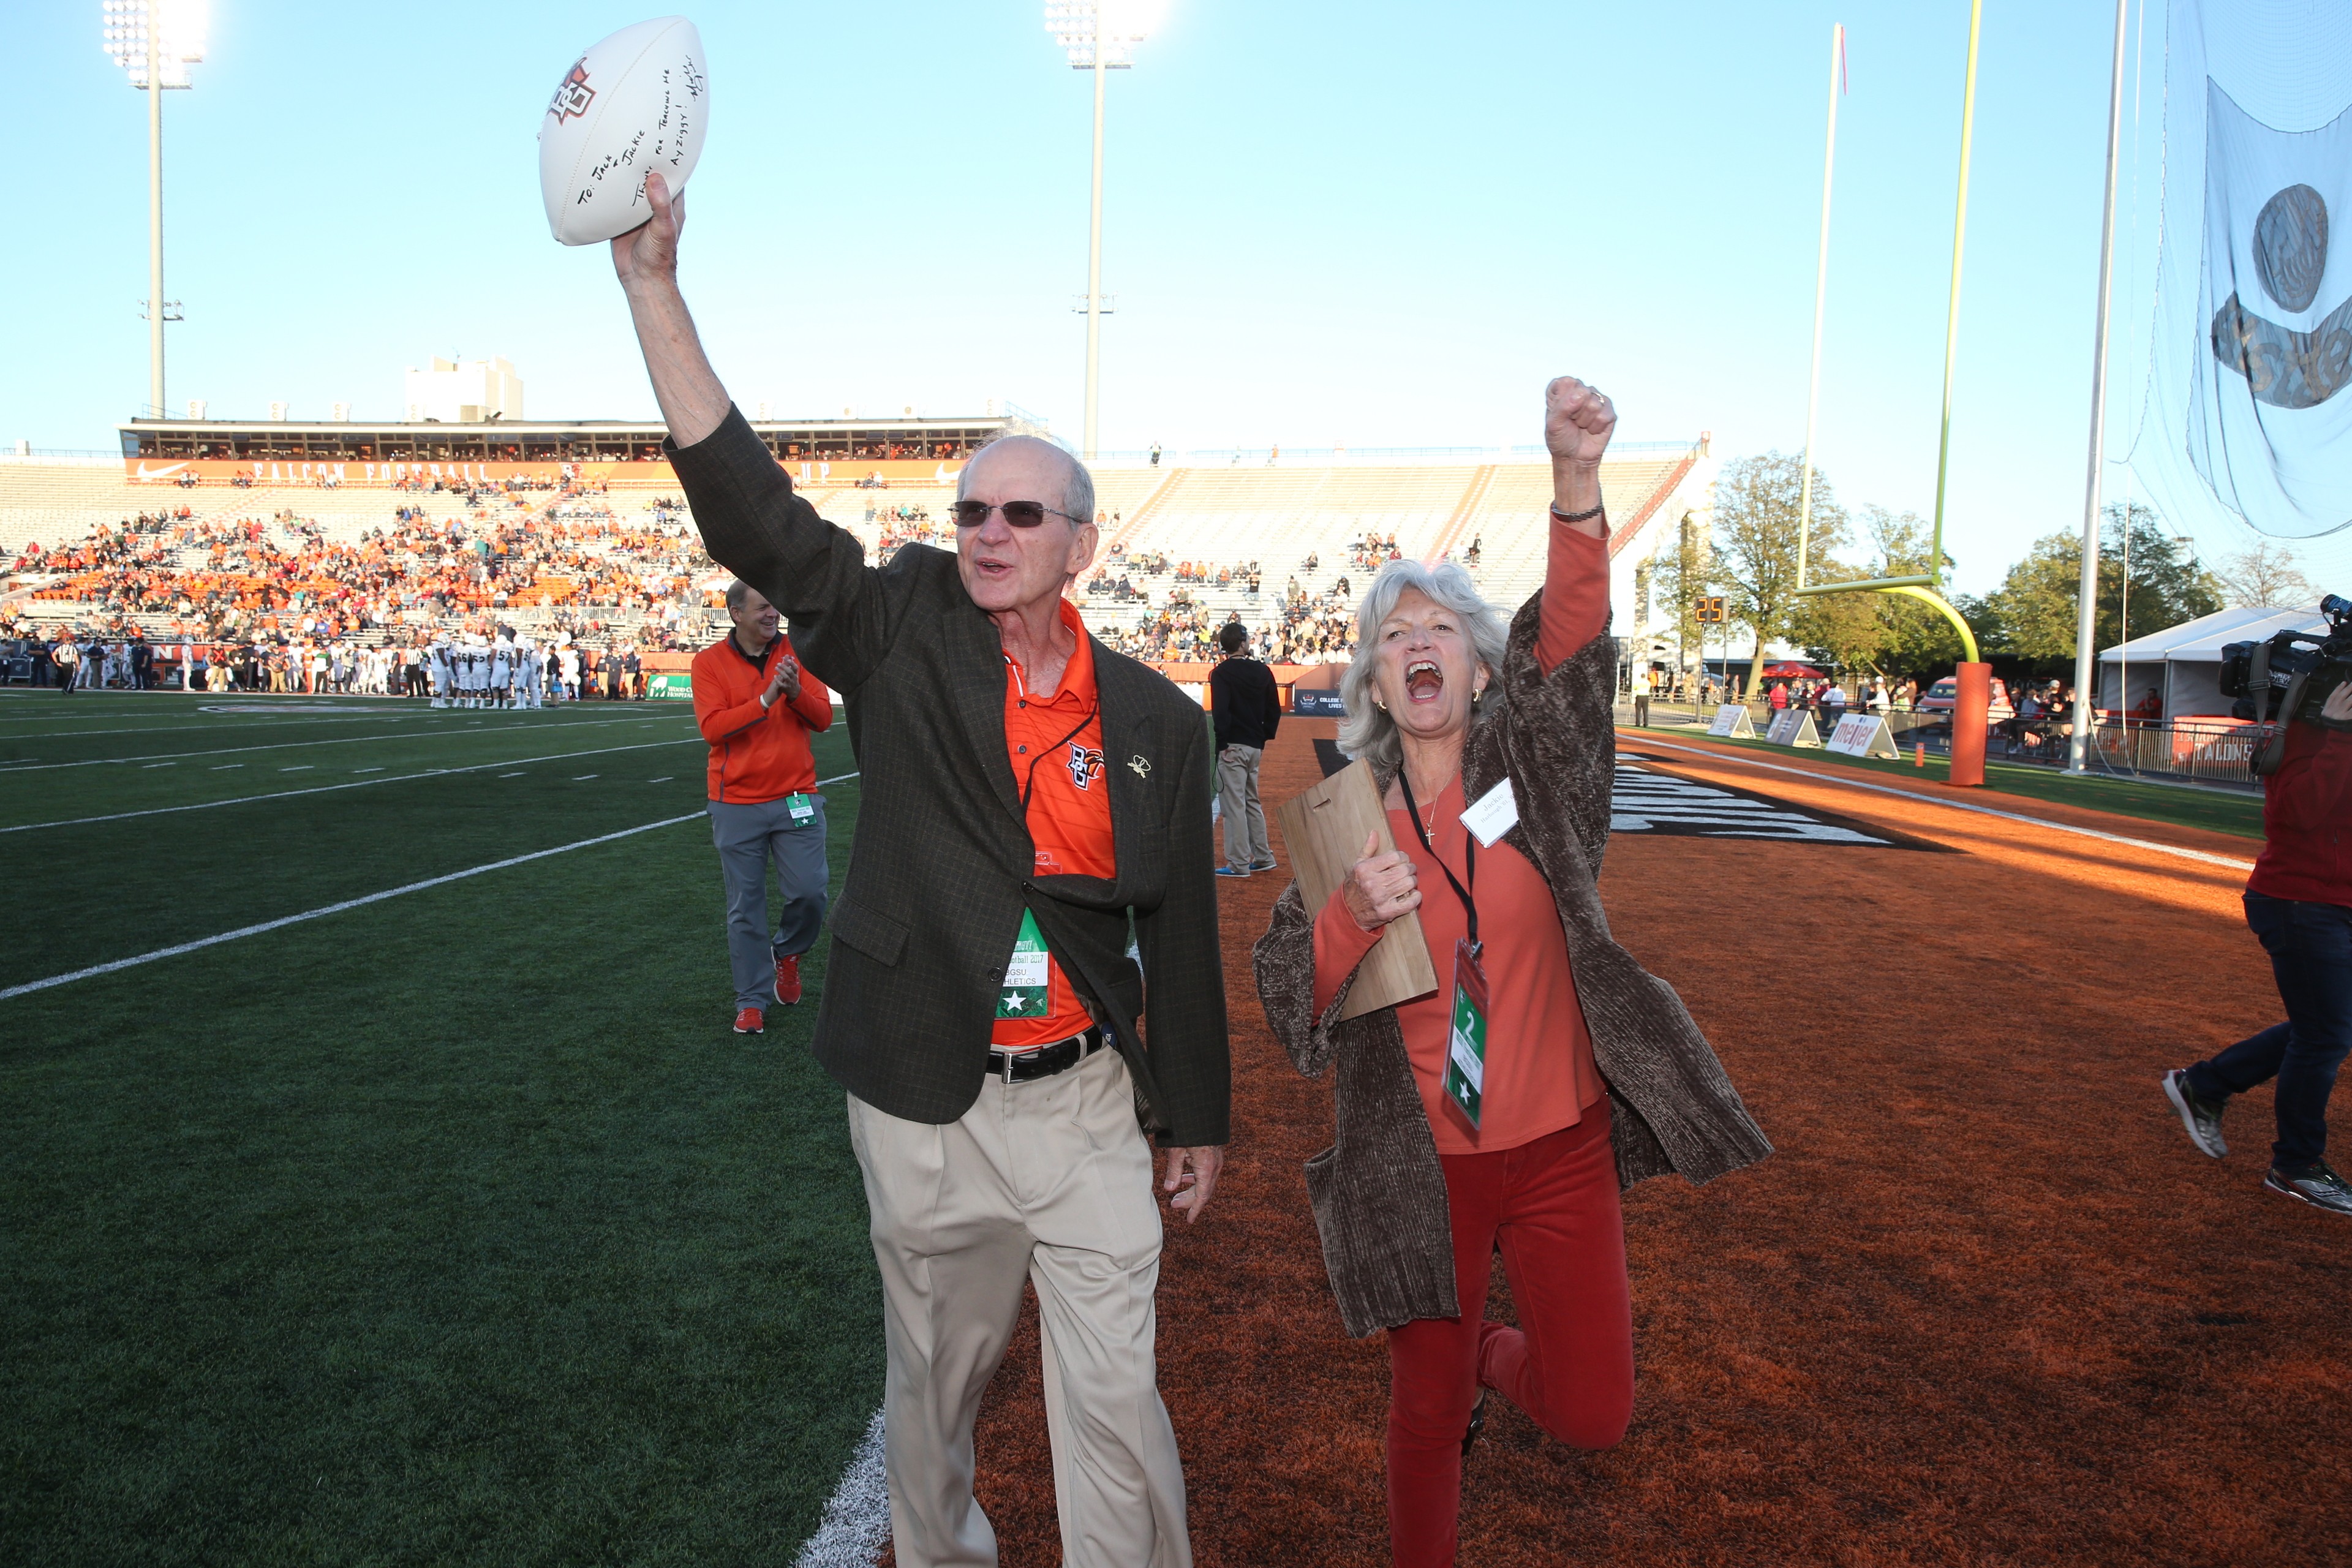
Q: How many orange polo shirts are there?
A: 1